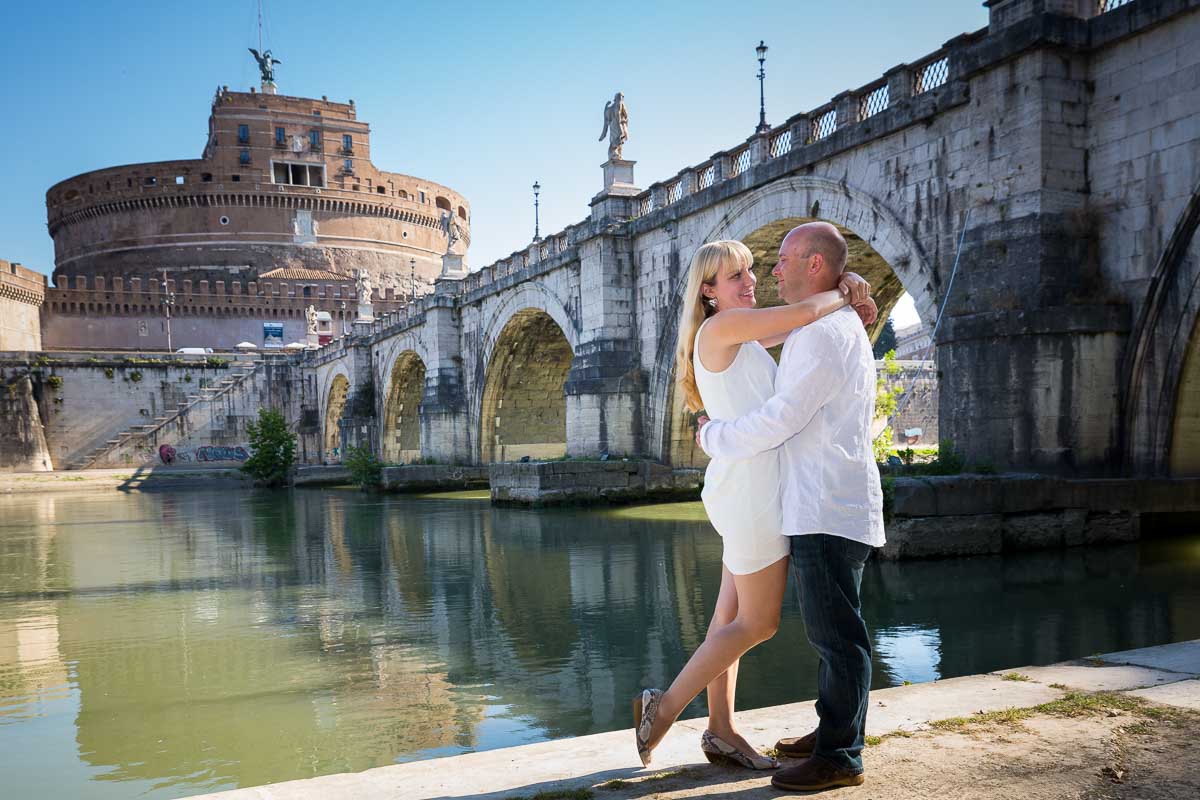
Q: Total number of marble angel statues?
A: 4